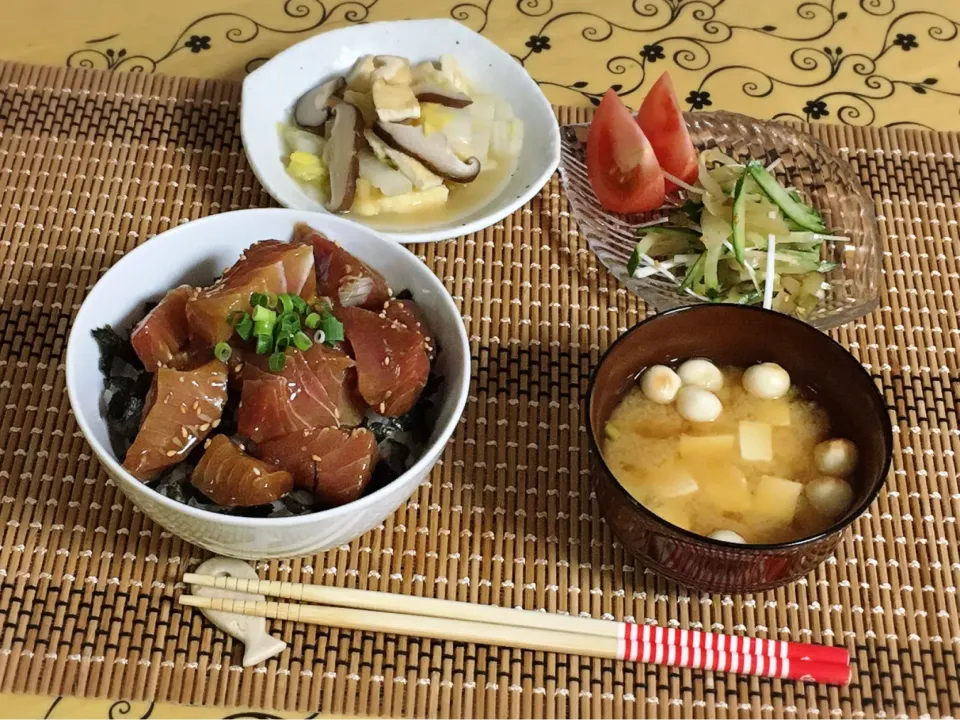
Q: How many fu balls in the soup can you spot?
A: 7